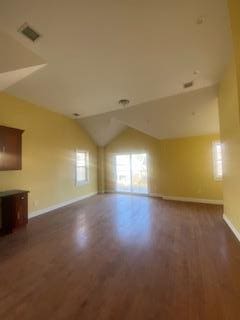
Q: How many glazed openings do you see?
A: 3